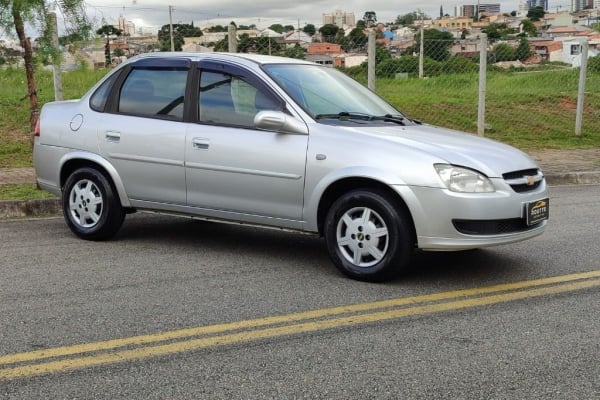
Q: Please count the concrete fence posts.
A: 5